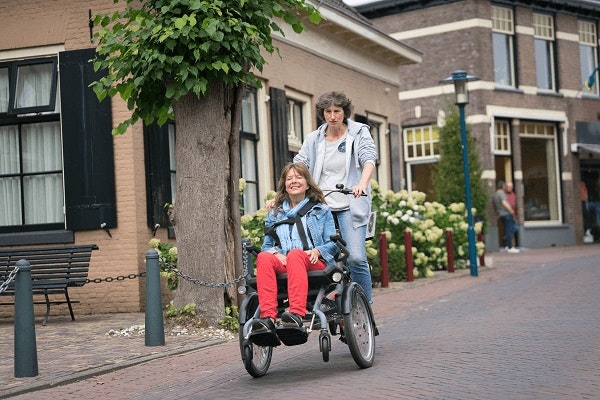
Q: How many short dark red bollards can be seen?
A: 4